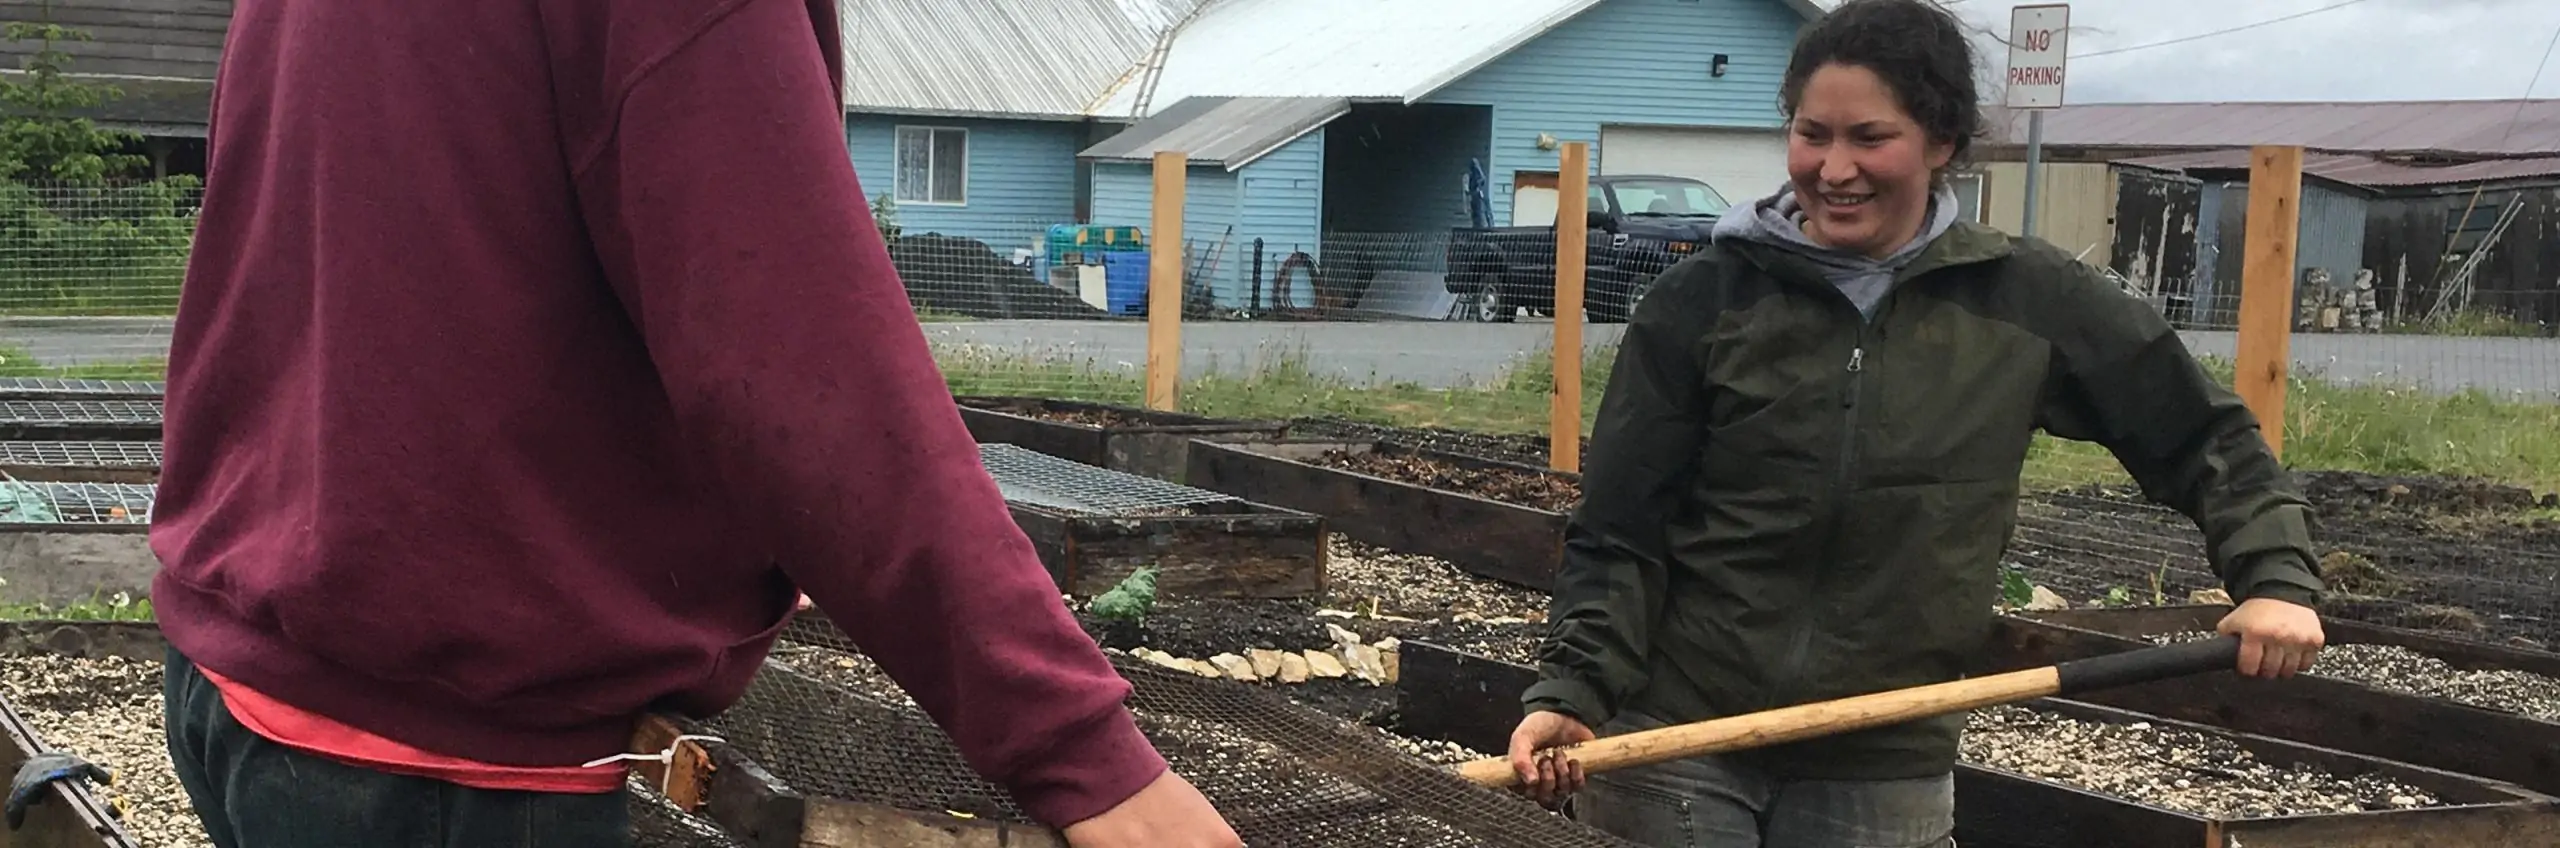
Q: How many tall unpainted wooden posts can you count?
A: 3